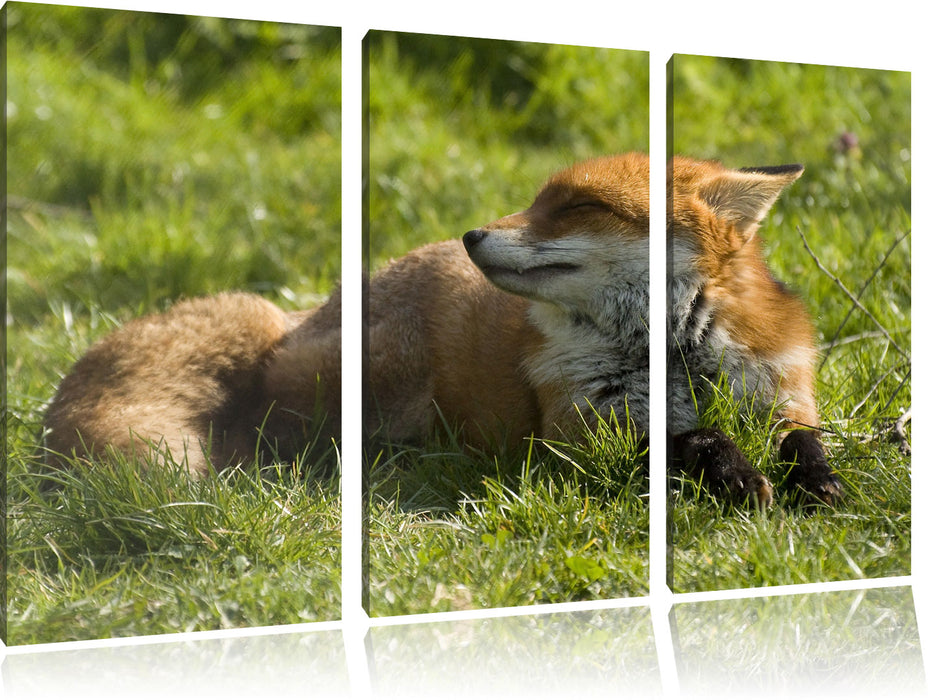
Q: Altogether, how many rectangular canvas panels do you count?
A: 3